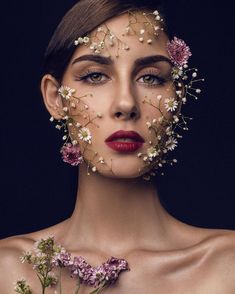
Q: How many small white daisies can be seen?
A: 6